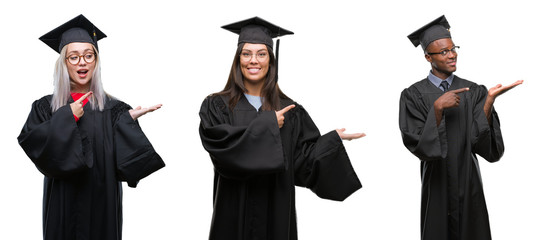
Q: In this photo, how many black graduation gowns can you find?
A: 3